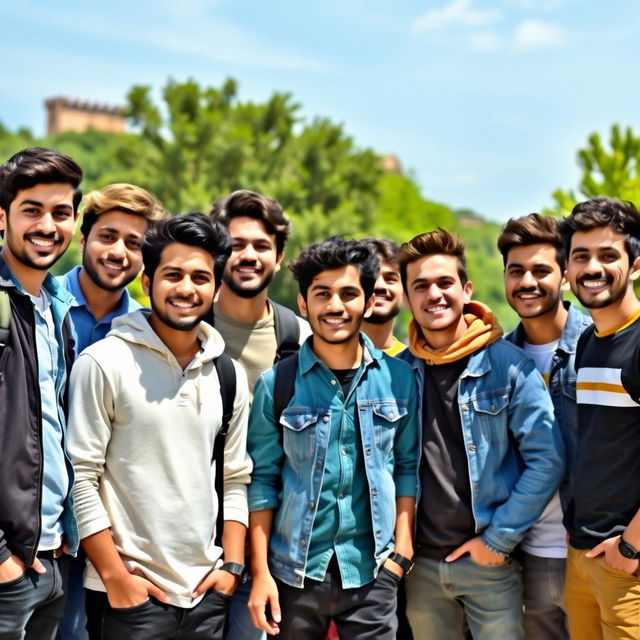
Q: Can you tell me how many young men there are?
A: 9